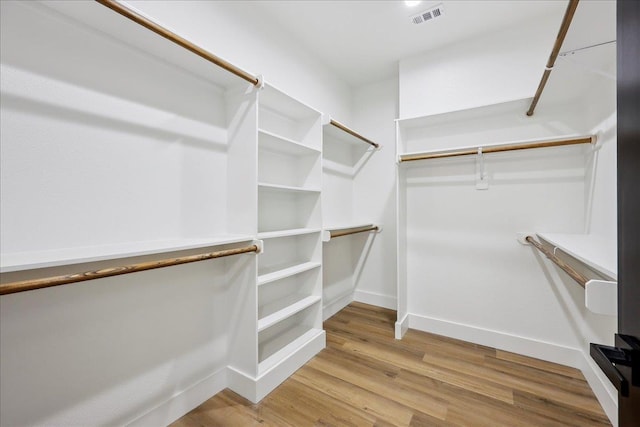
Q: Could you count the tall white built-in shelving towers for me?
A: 1